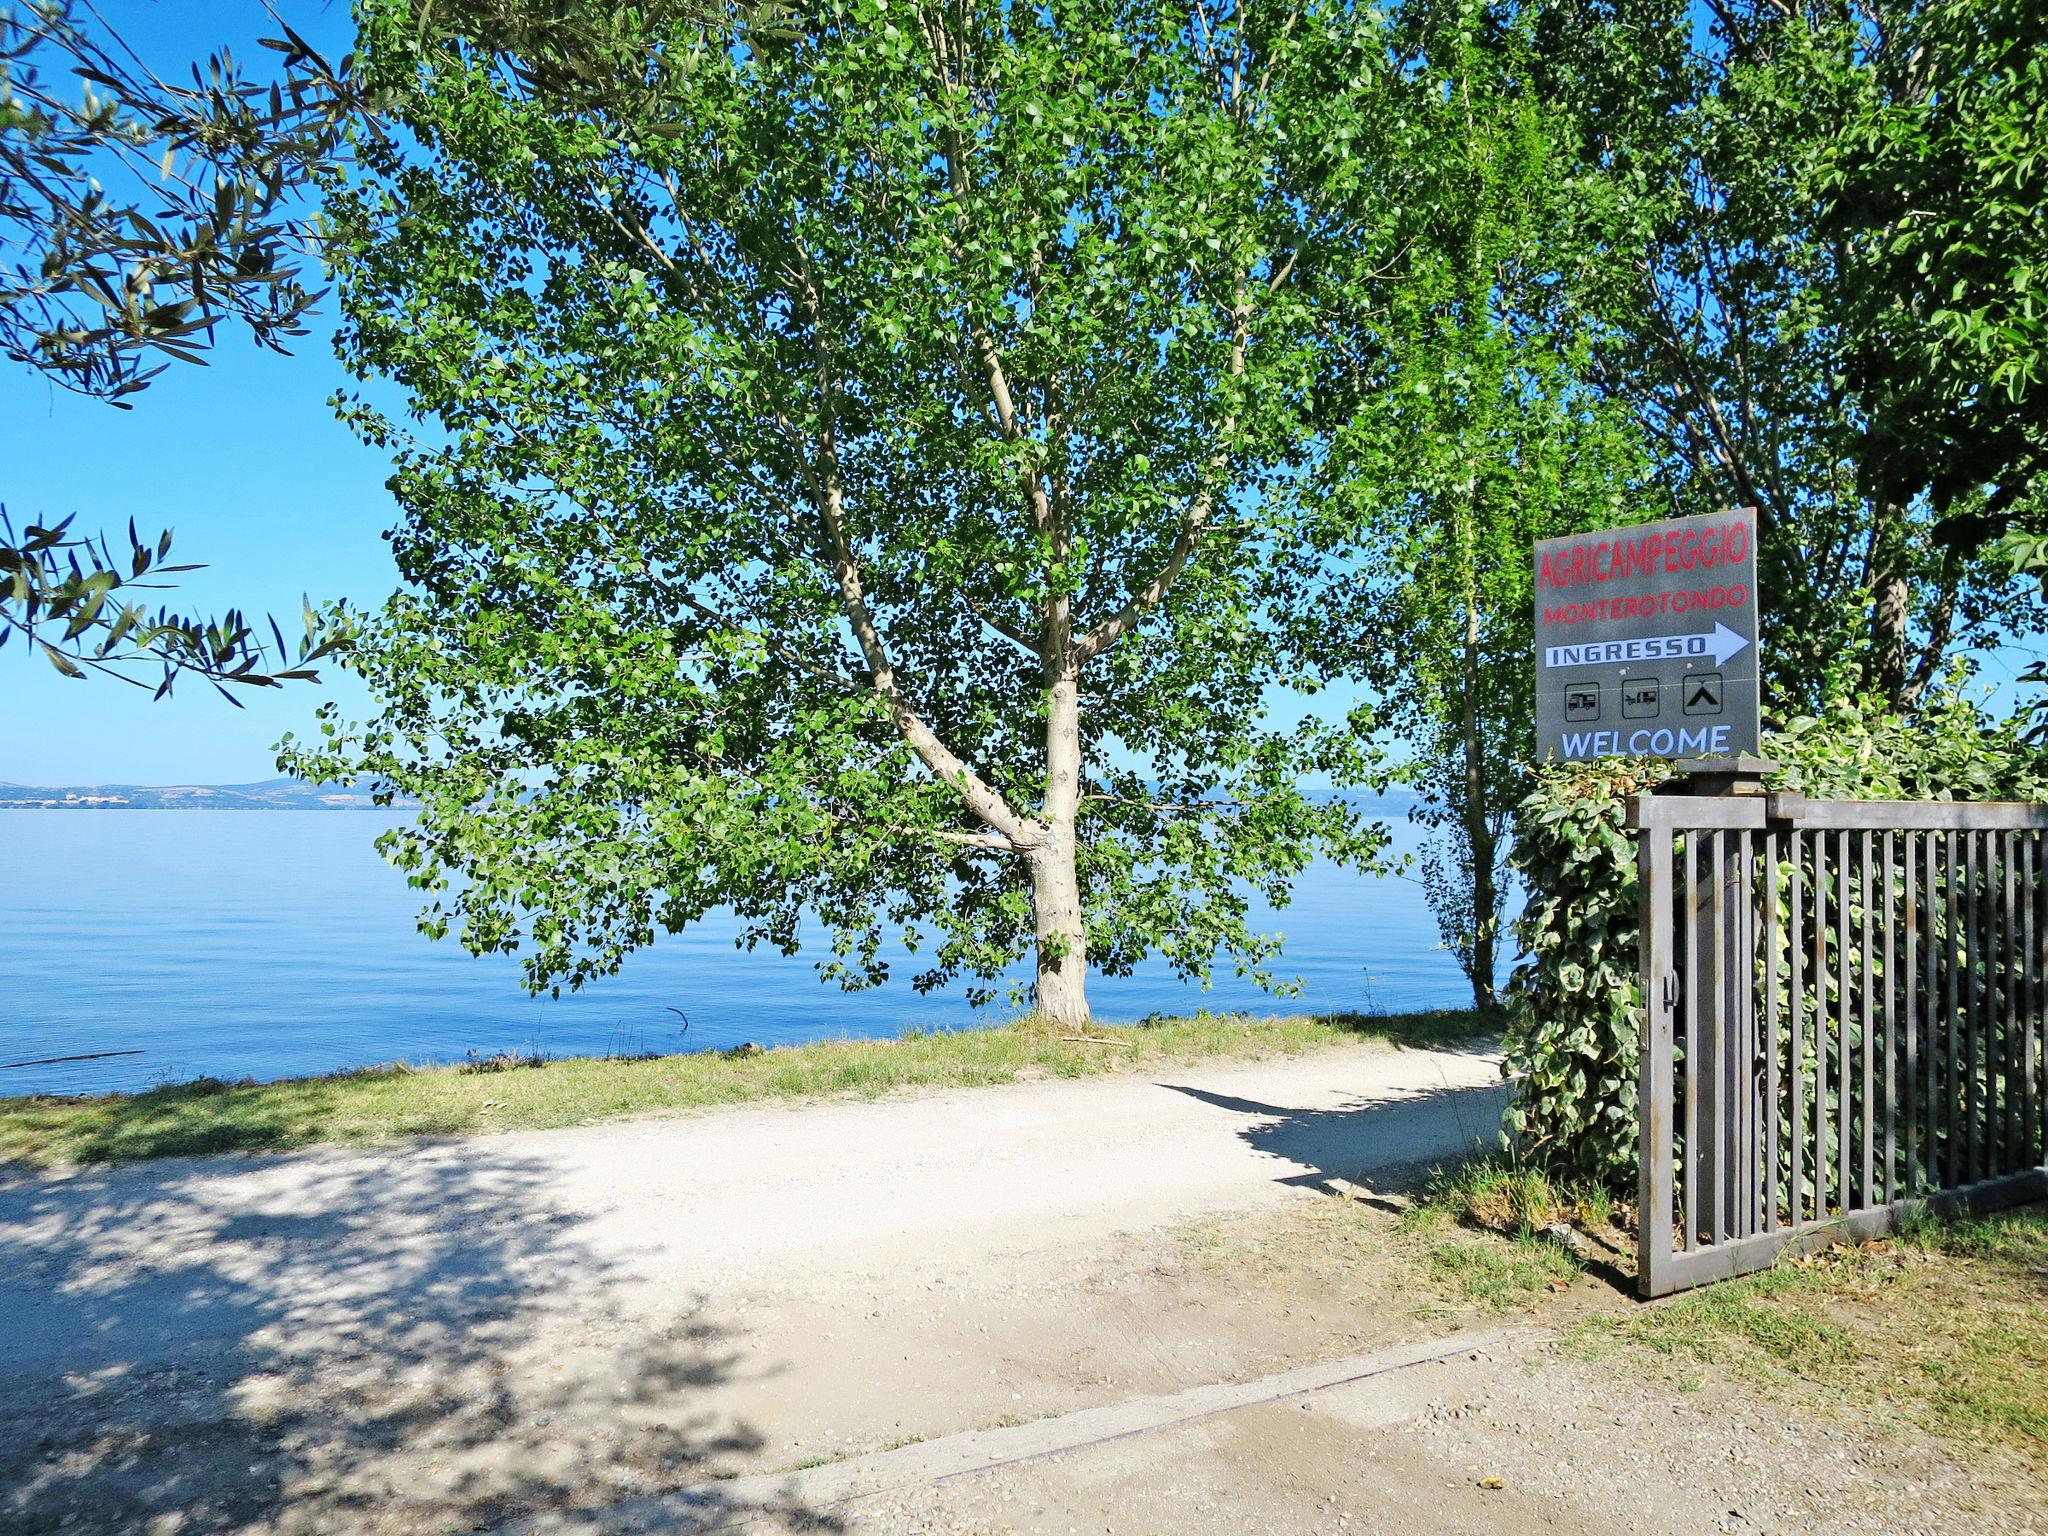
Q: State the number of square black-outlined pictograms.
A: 3